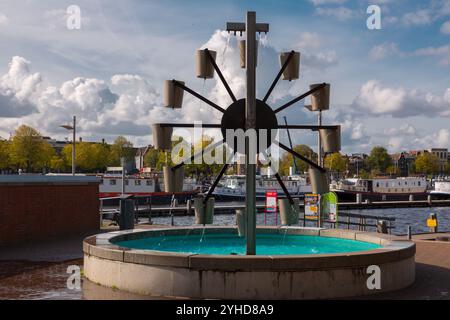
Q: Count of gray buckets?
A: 12